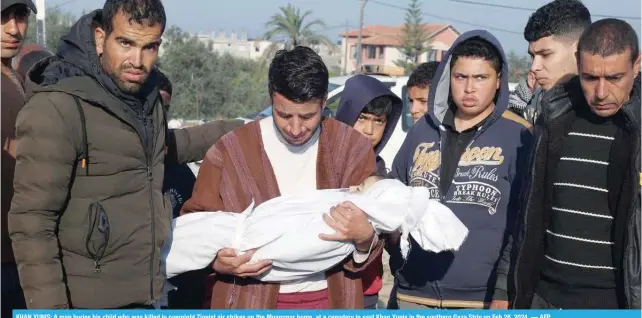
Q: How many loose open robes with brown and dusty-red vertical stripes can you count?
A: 1